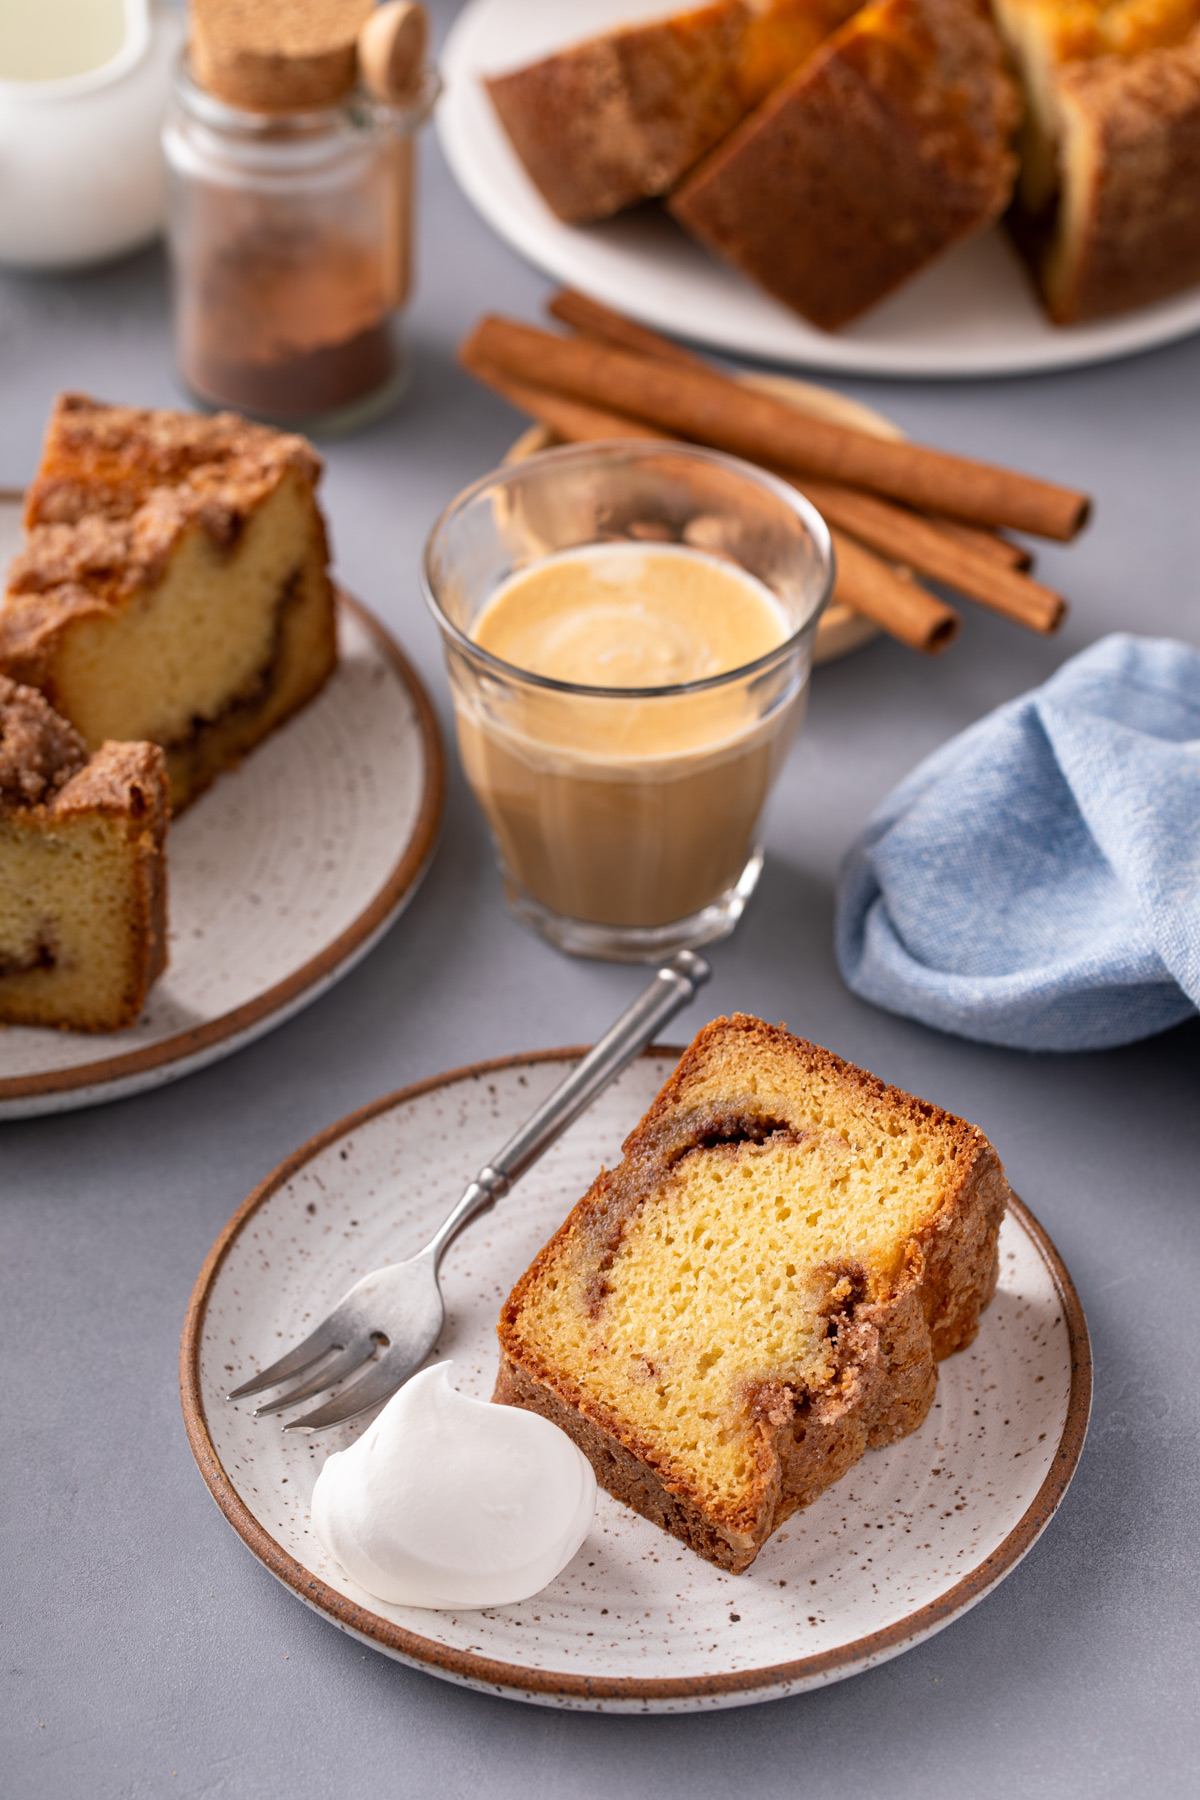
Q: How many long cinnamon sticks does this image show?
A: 4